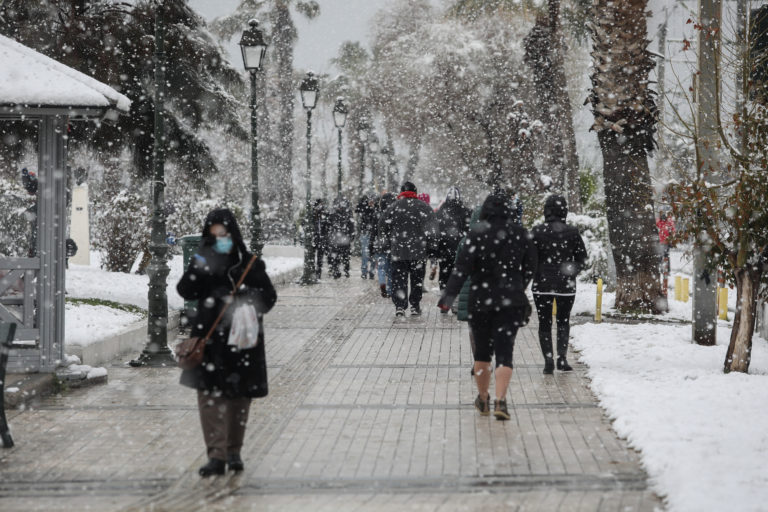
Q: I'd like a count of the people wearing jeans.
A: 2